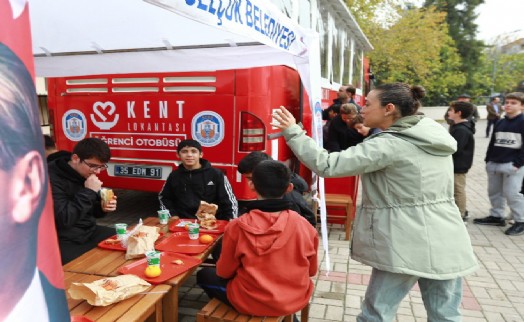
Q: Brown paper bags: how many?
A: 3